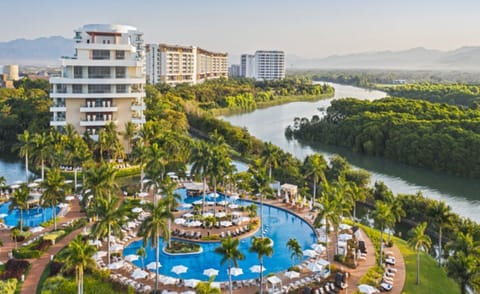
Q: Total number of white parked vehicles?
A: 0